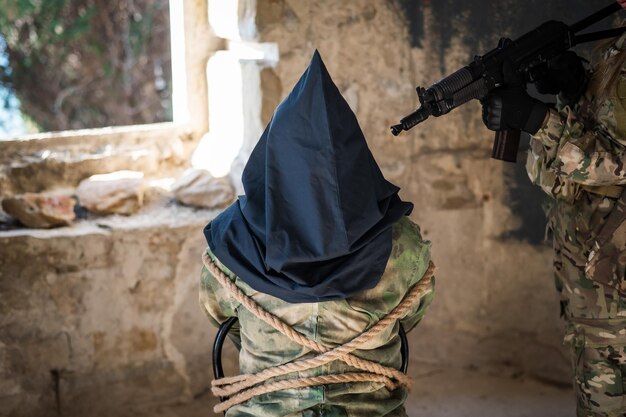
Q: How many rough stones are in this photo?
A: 3